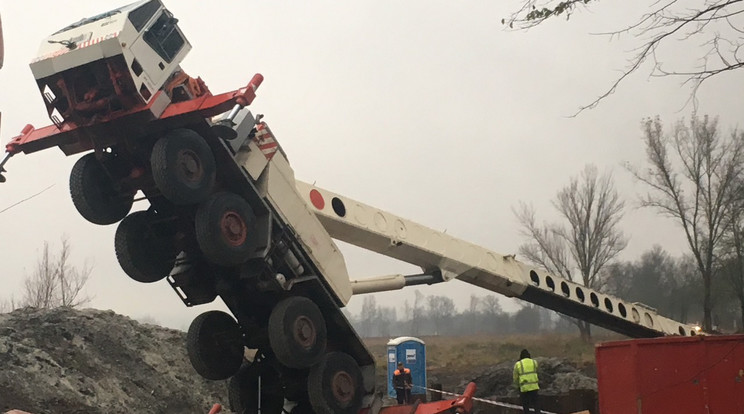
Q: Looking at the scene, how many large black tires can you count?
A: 8